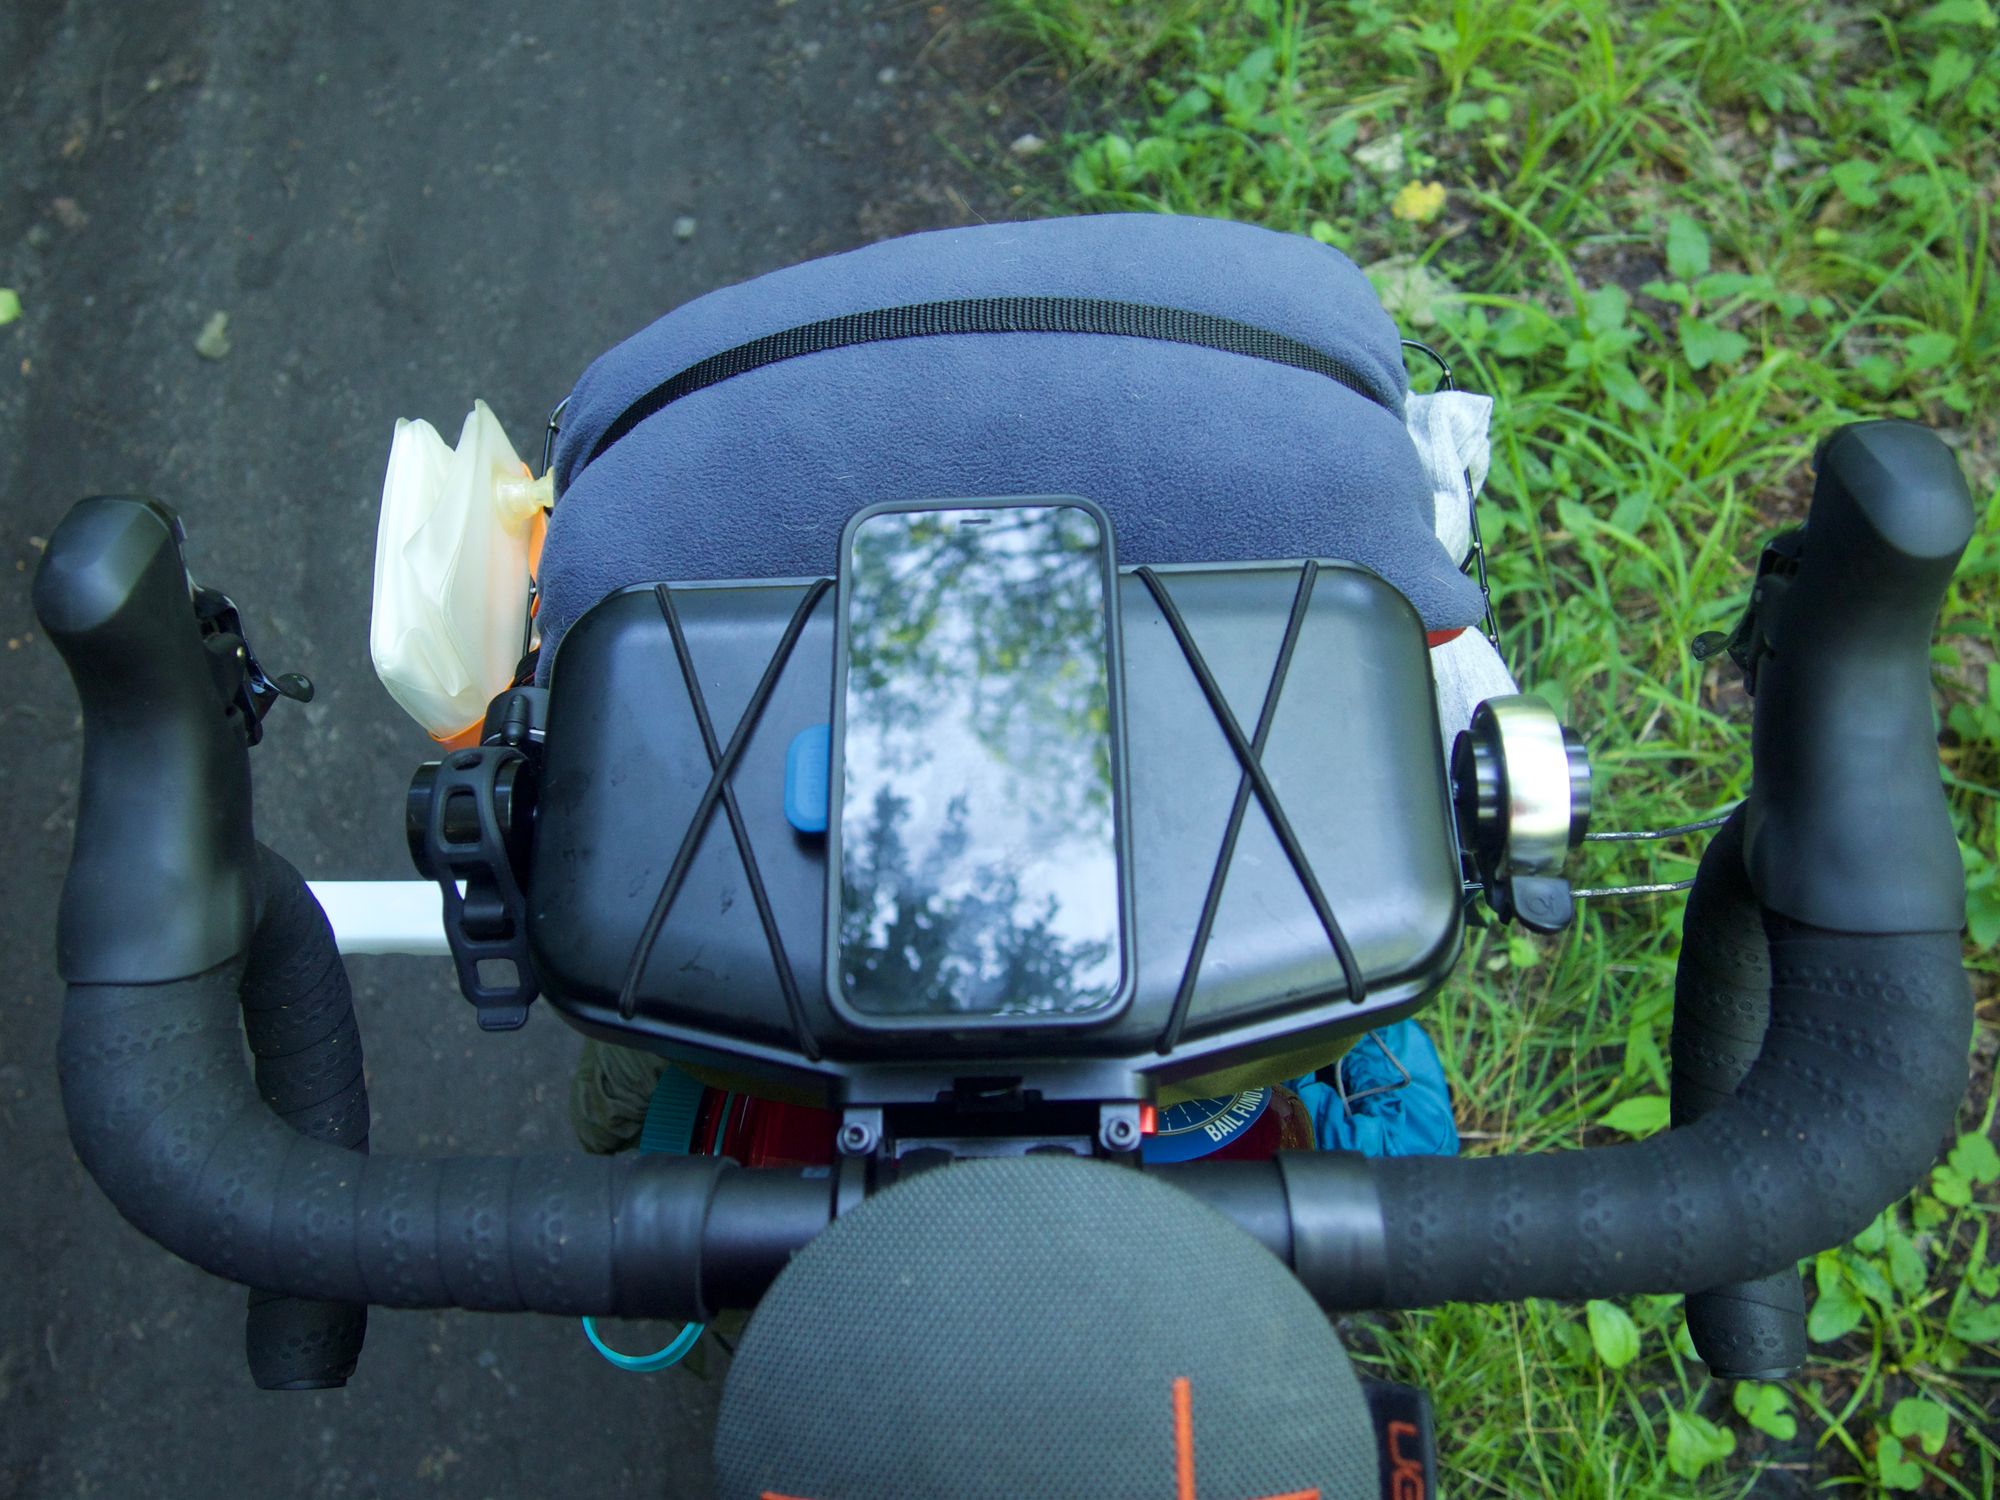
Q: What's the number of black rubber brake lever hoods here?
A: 2